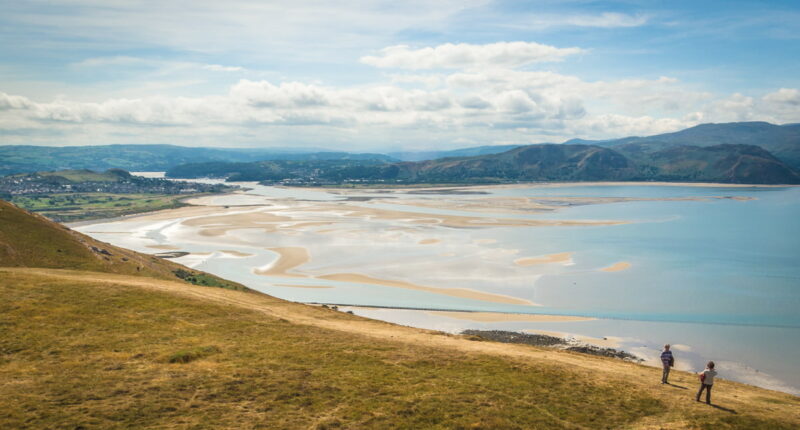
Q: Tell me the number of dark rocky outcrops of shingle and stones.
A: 2